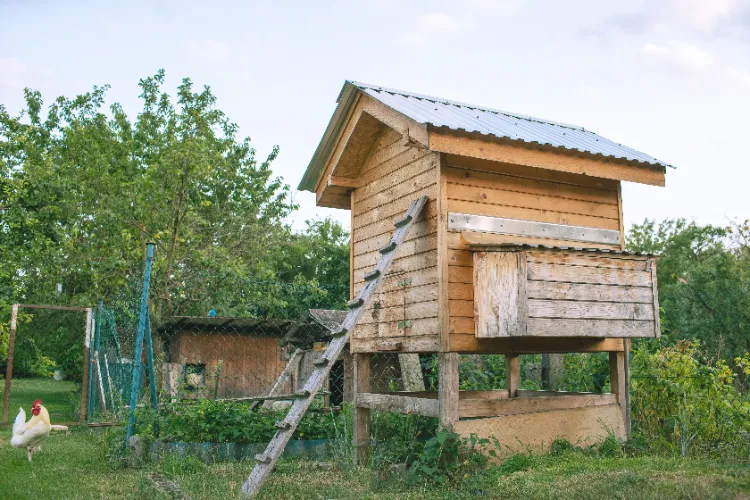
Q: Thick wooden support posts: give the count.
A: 4